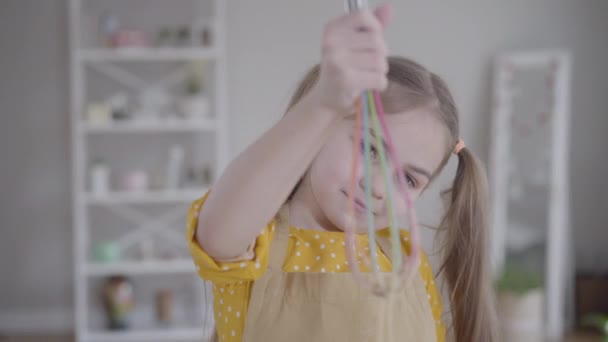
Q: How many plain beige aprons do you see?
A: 1